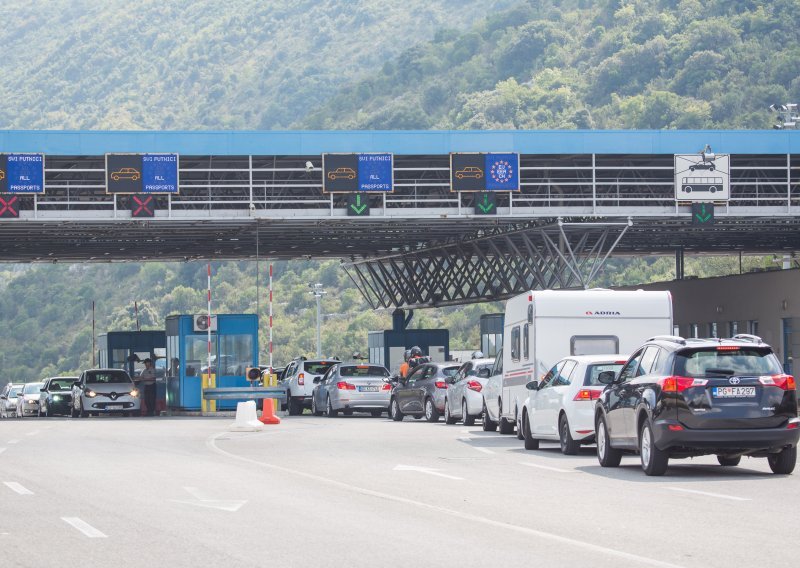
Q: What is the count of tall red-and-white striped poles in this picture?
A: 2